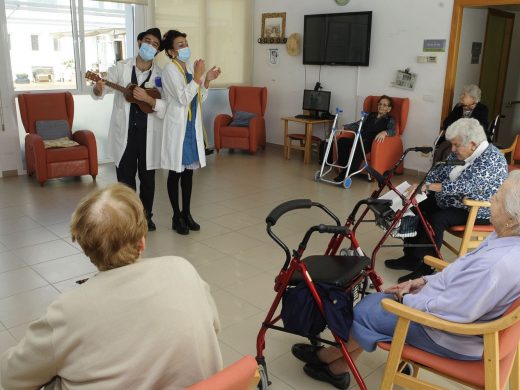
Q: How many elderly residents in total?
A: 5